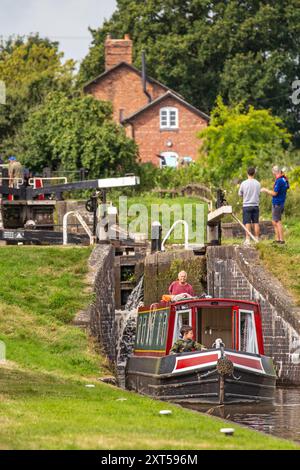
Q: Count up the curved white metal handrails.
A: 2